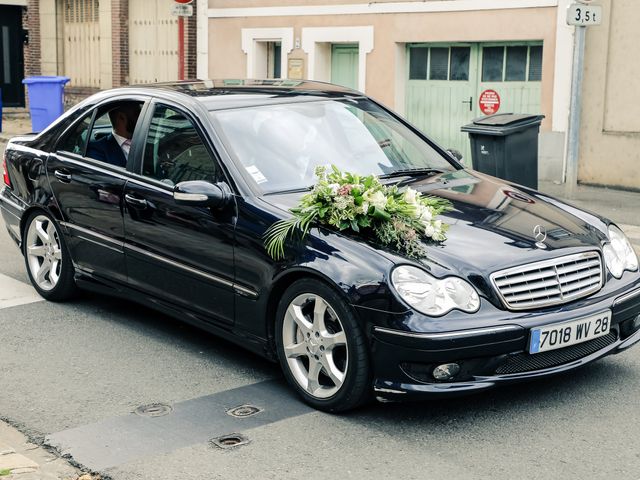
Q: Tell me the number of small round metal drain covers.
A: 3